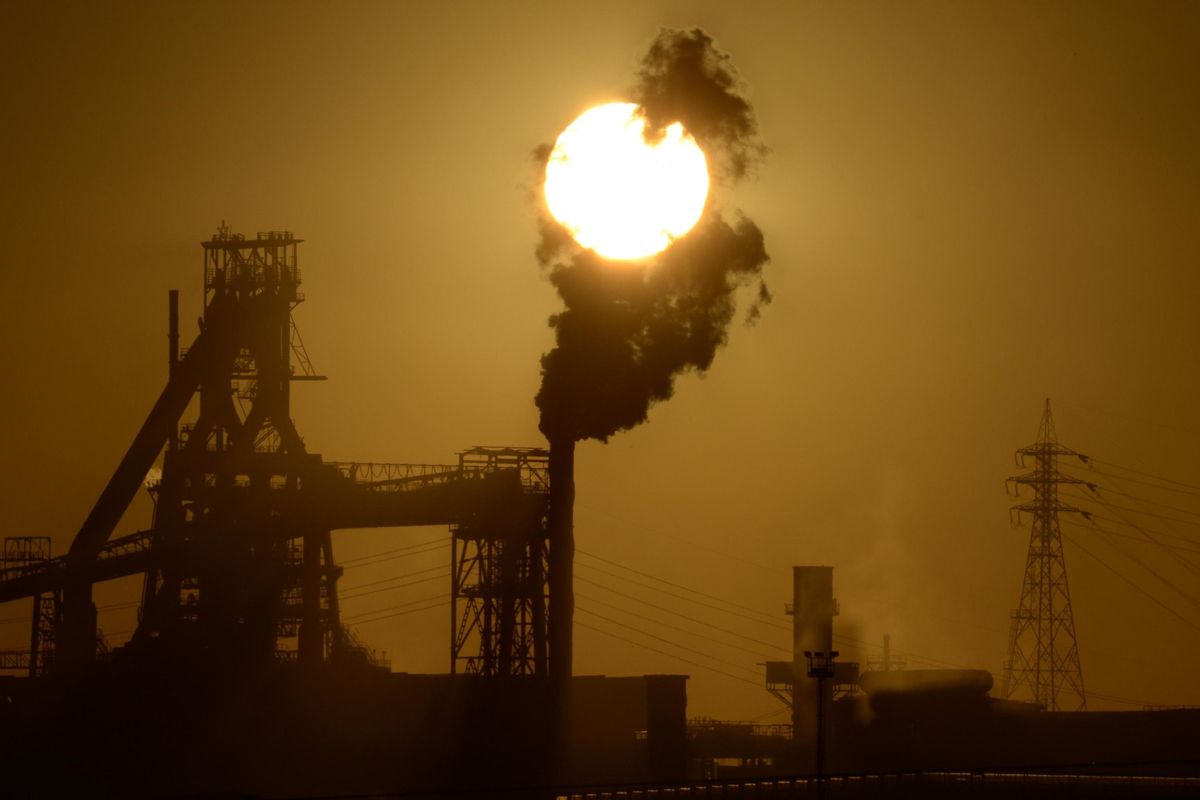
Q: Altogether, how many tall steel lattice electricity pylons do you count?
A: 1